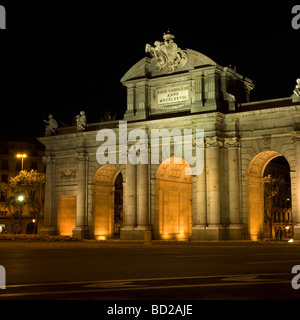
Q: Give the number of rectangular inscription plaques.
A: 1